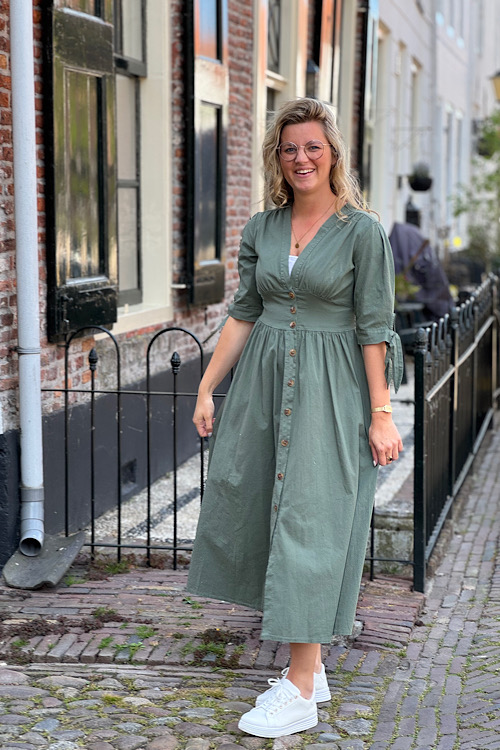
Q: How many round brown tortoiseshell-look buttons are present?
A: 9